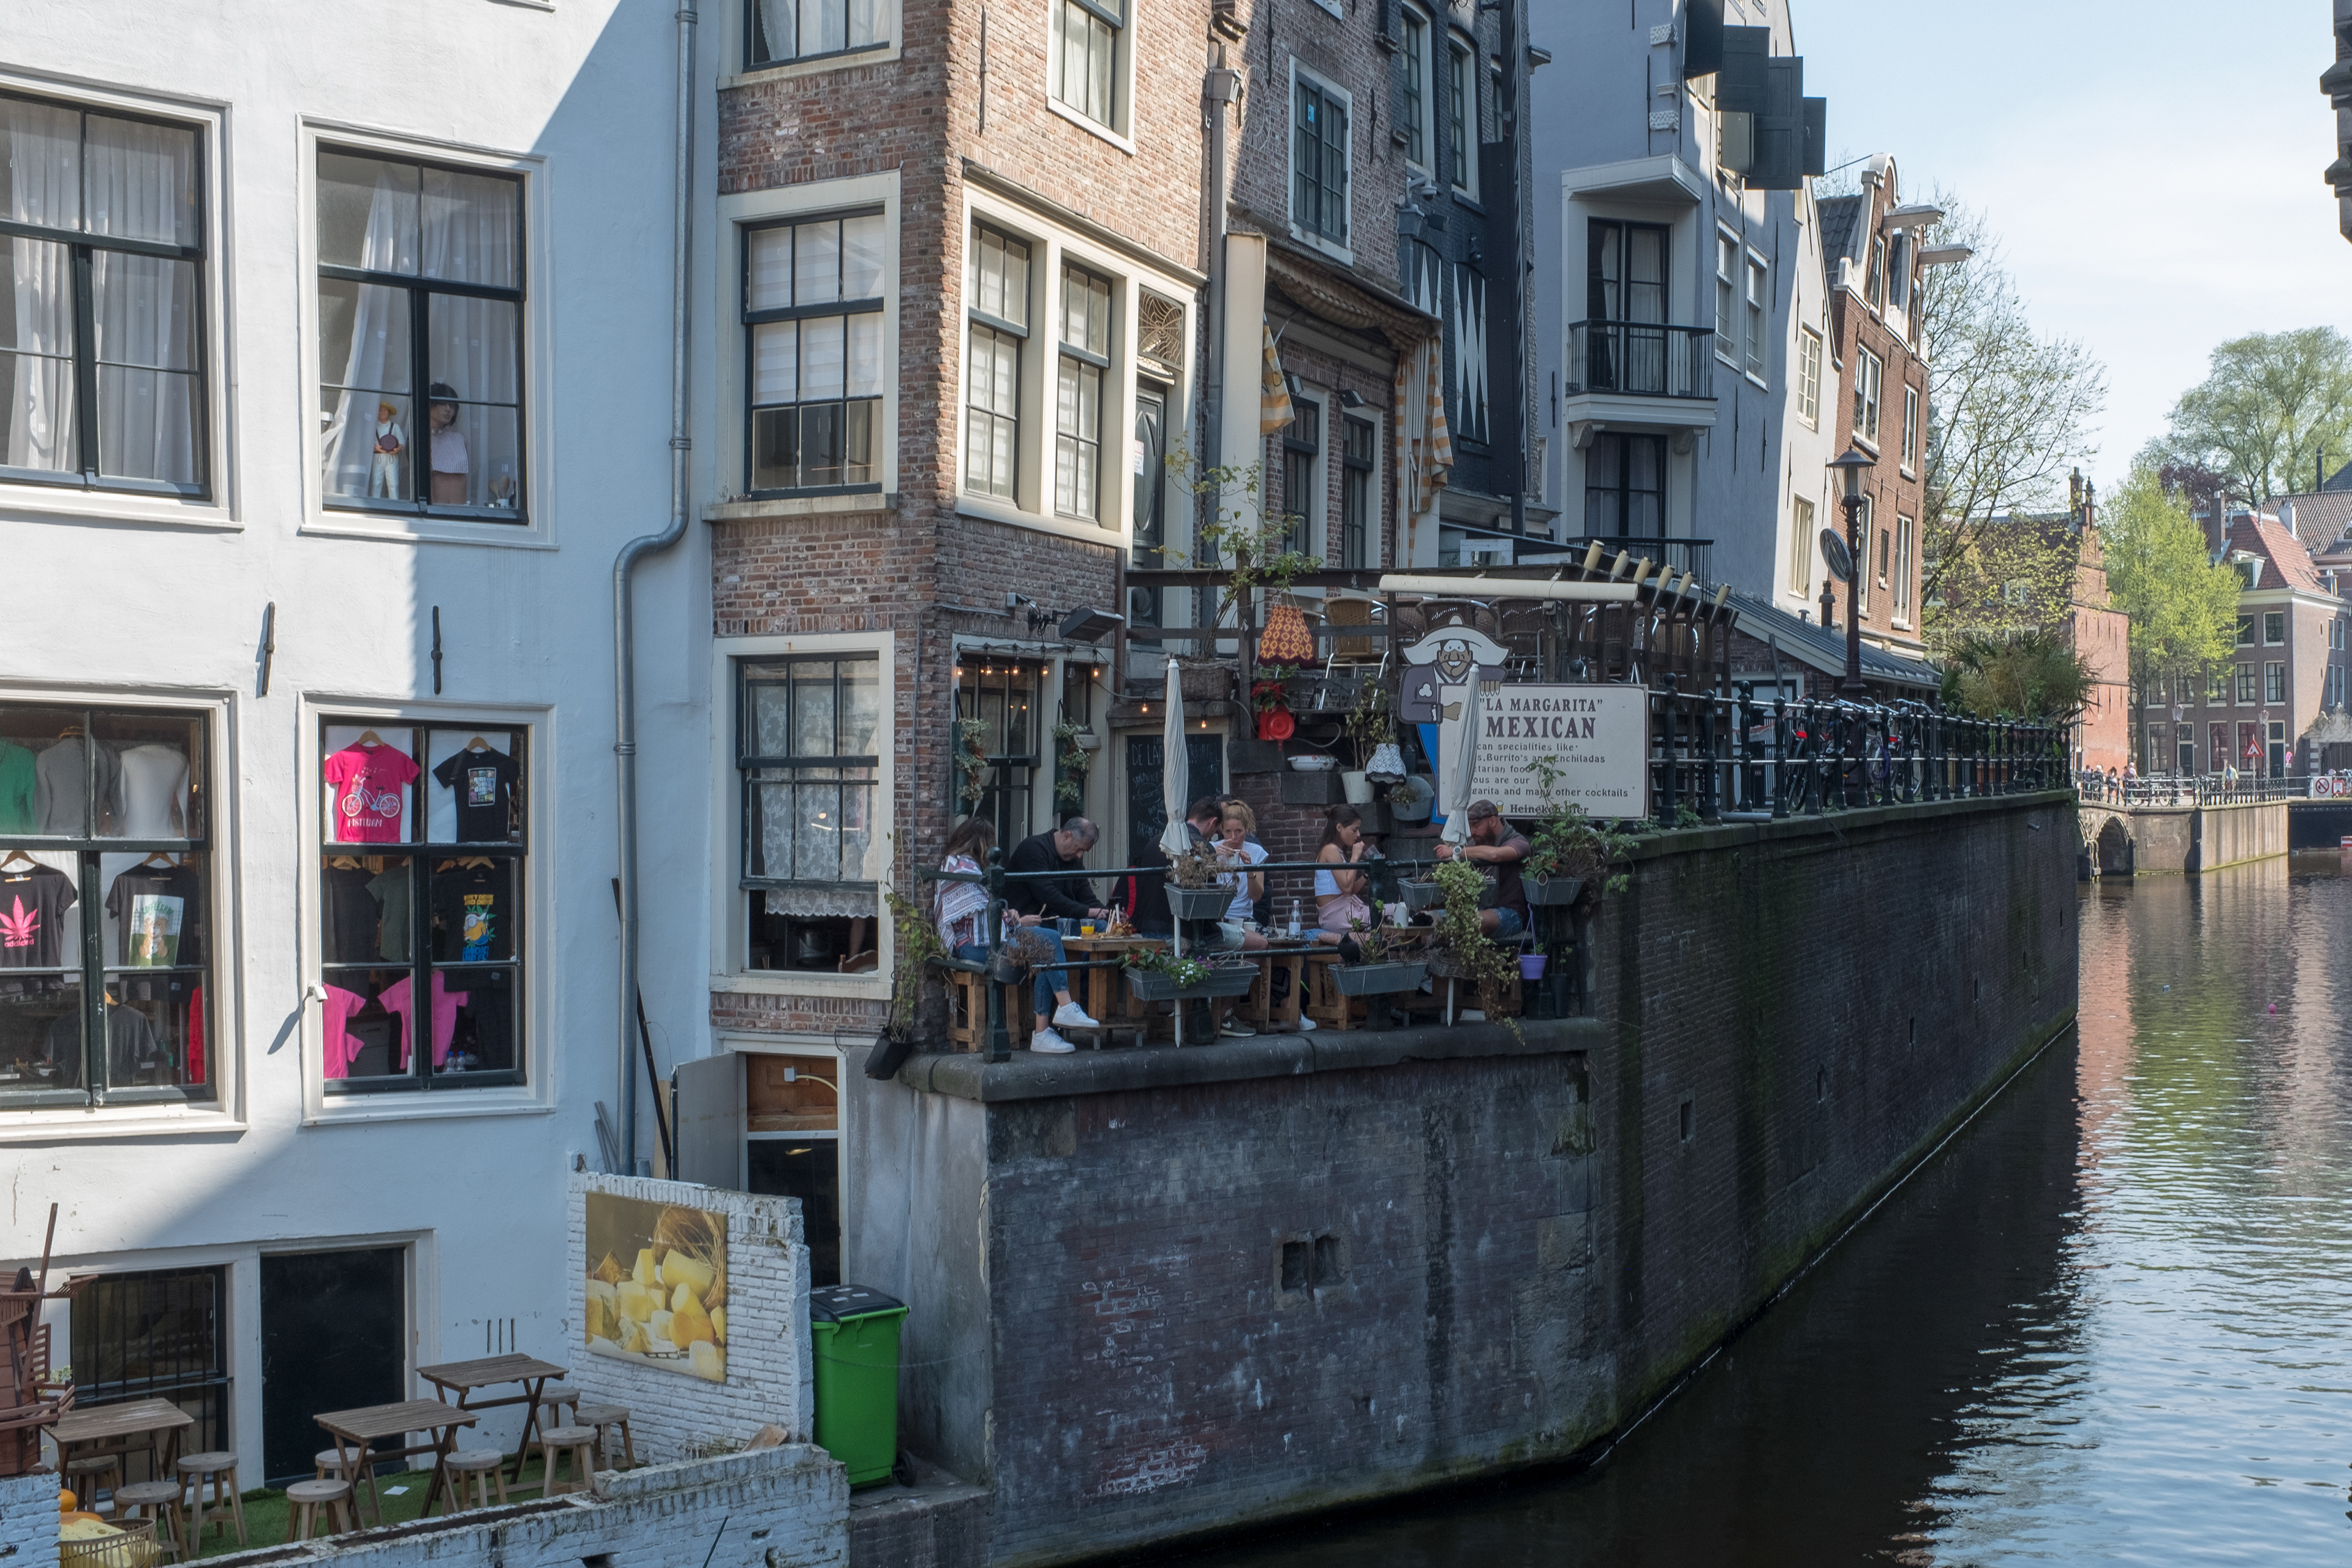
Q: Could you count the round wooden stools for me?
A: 9